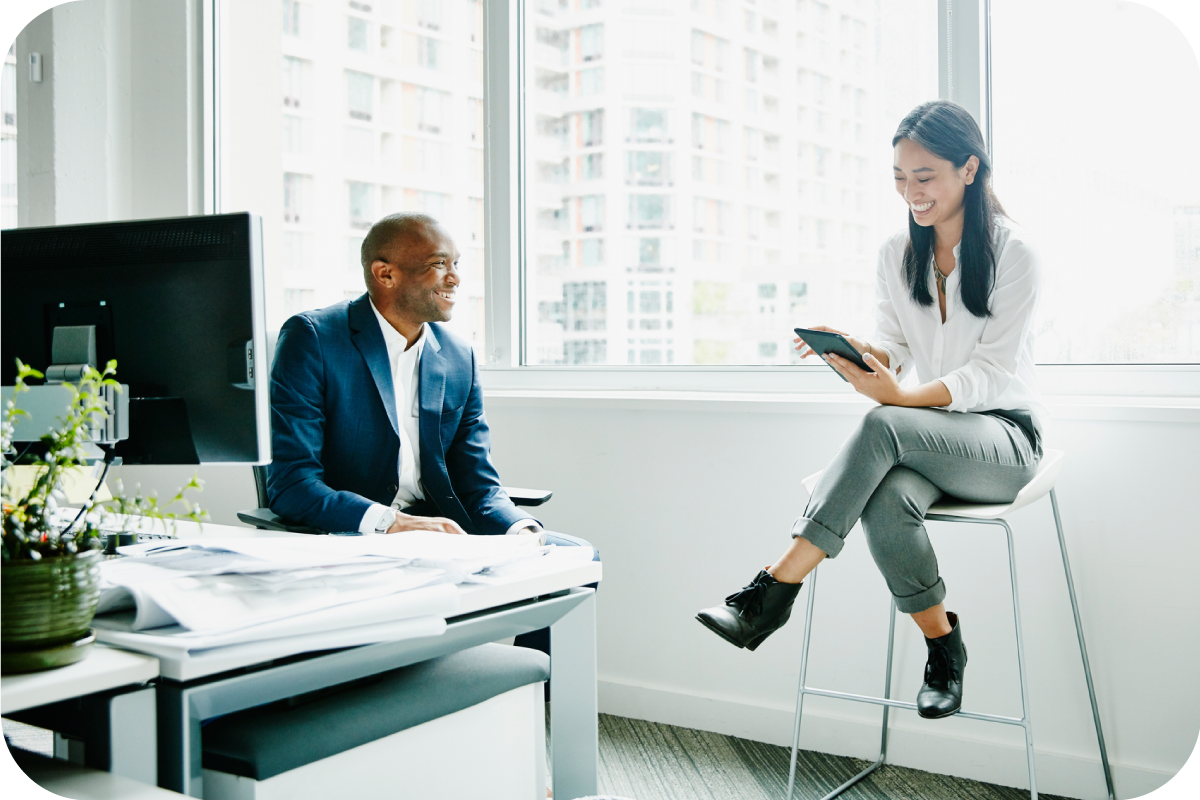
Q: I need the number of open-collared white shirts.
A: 2